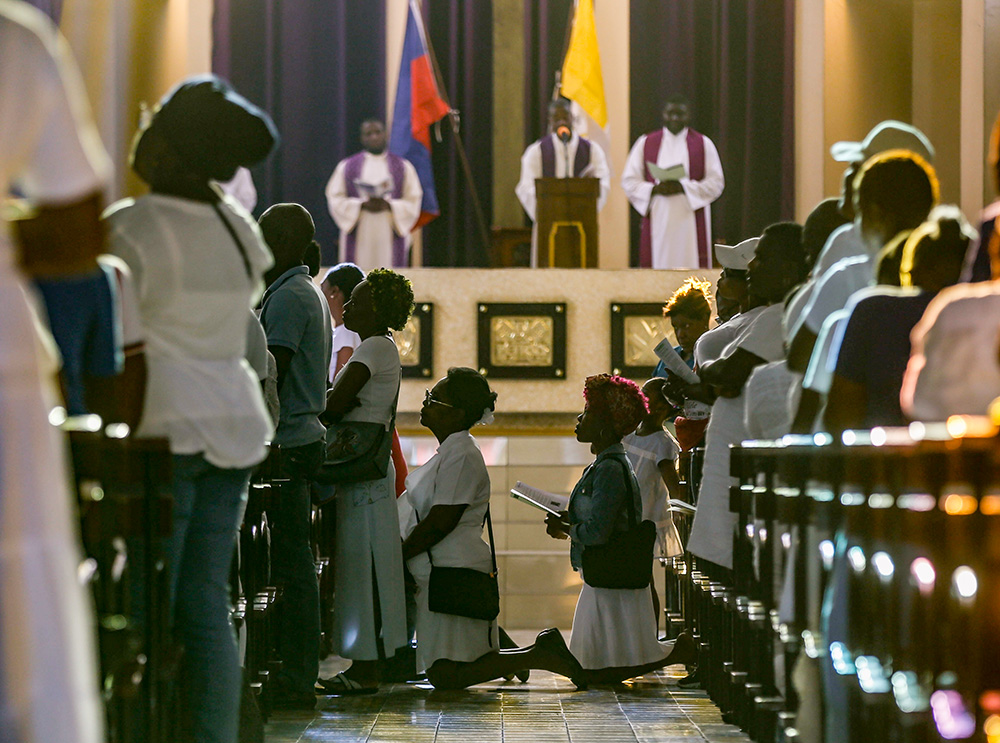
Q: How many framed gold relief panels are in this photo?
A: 3